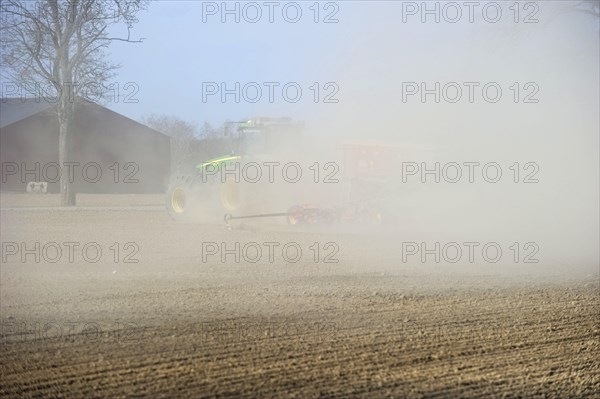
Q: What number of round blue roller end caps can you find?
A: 0